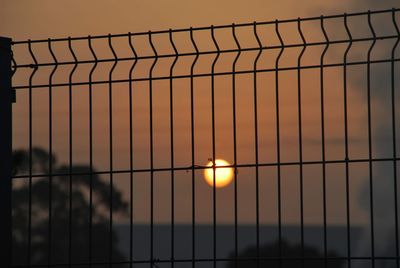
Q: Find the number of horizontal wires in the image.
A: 5